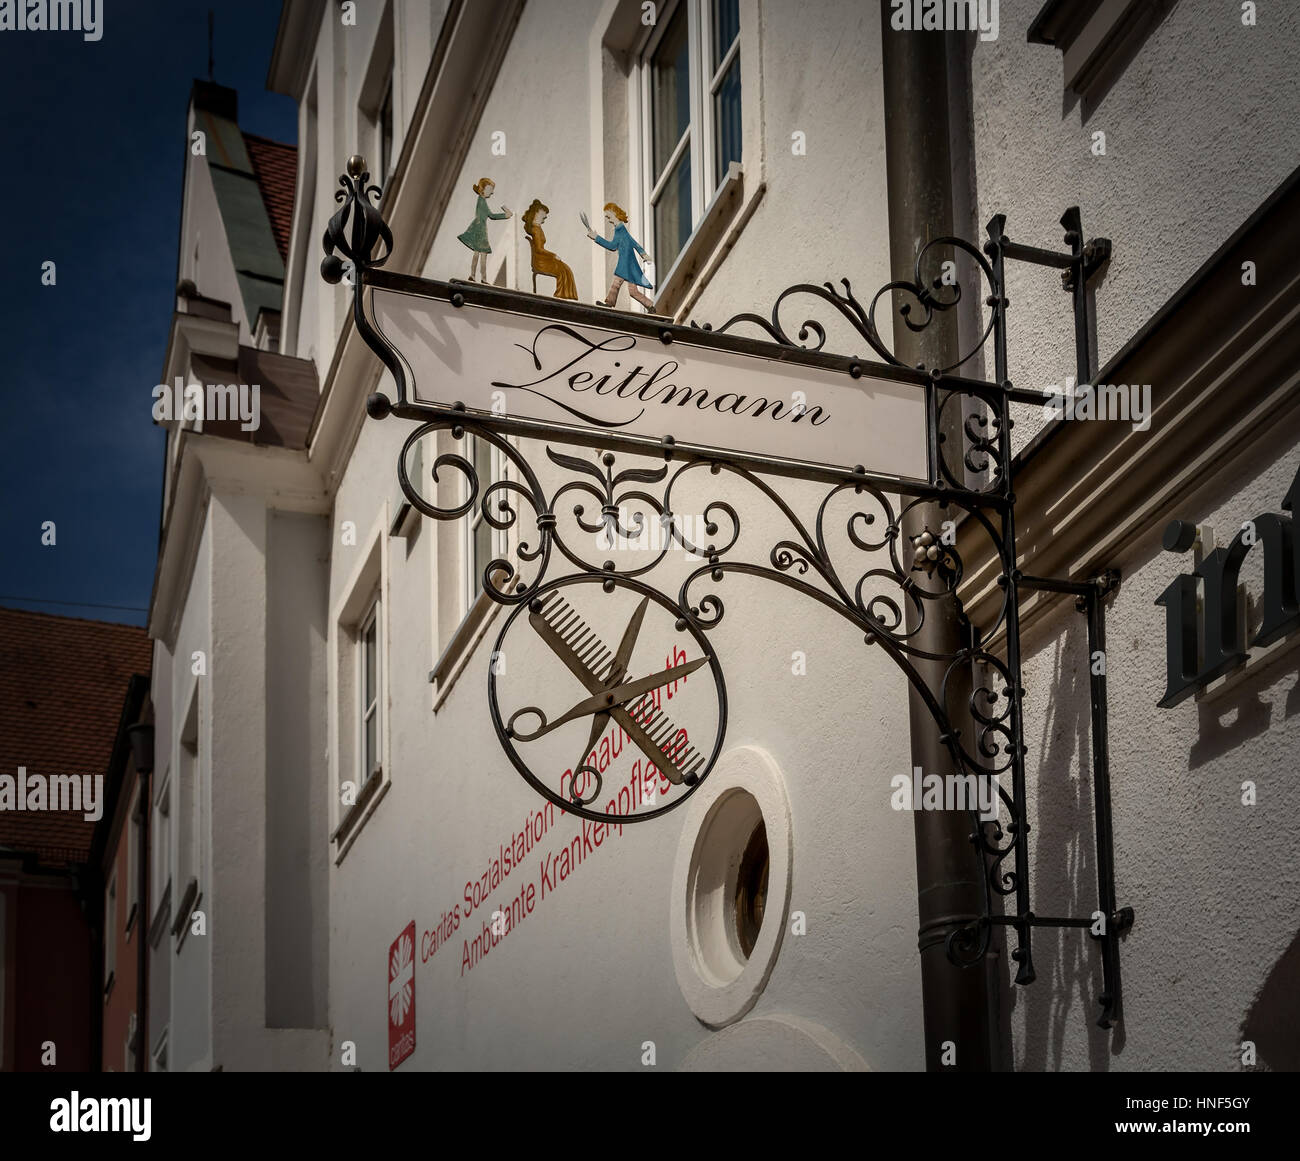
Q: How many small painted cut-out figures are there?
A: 3